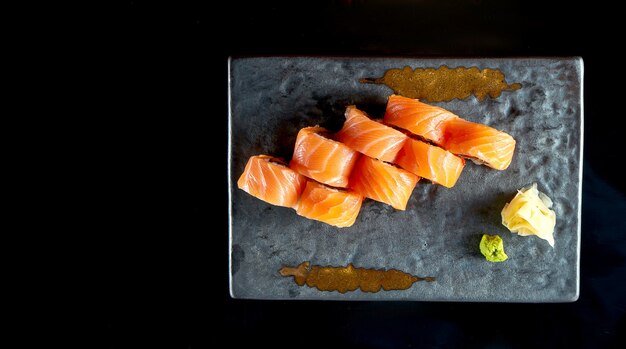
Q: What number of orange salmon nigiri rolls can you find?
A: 8